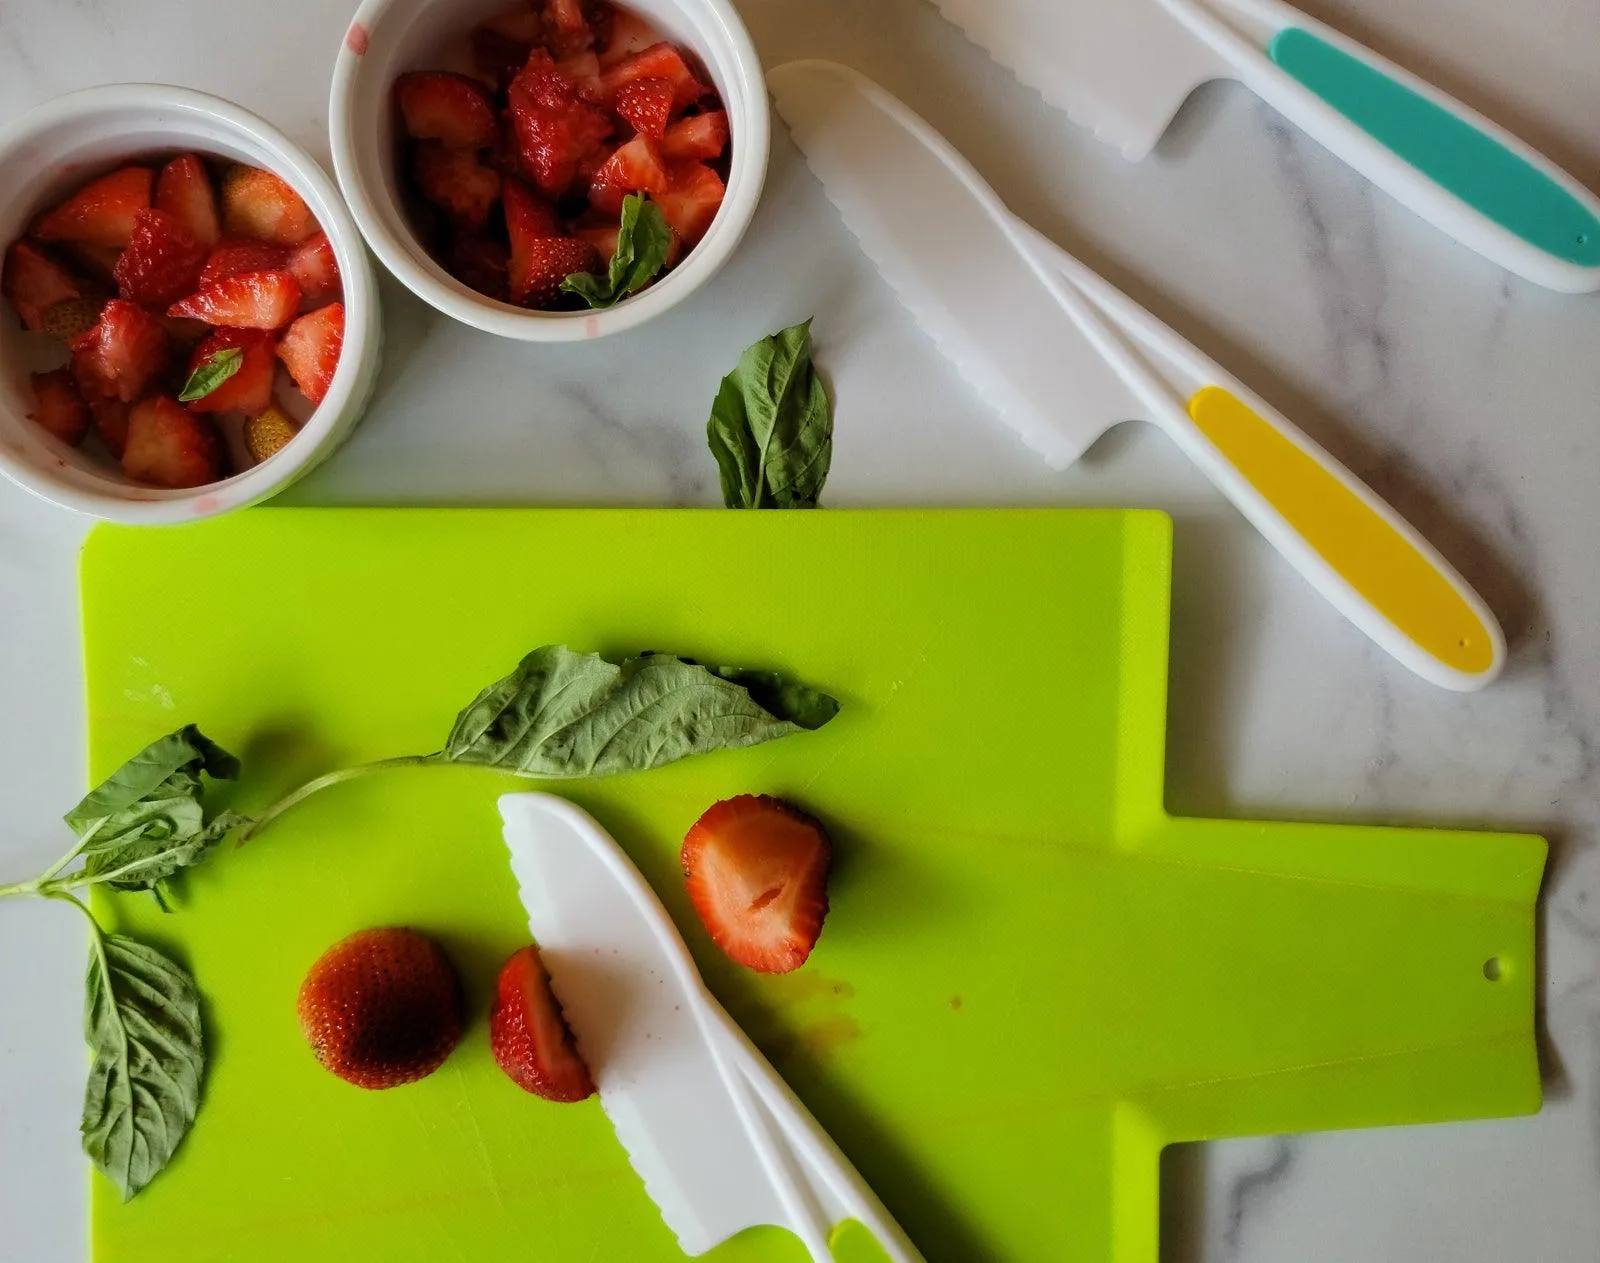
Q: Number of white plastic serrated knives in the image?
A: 3